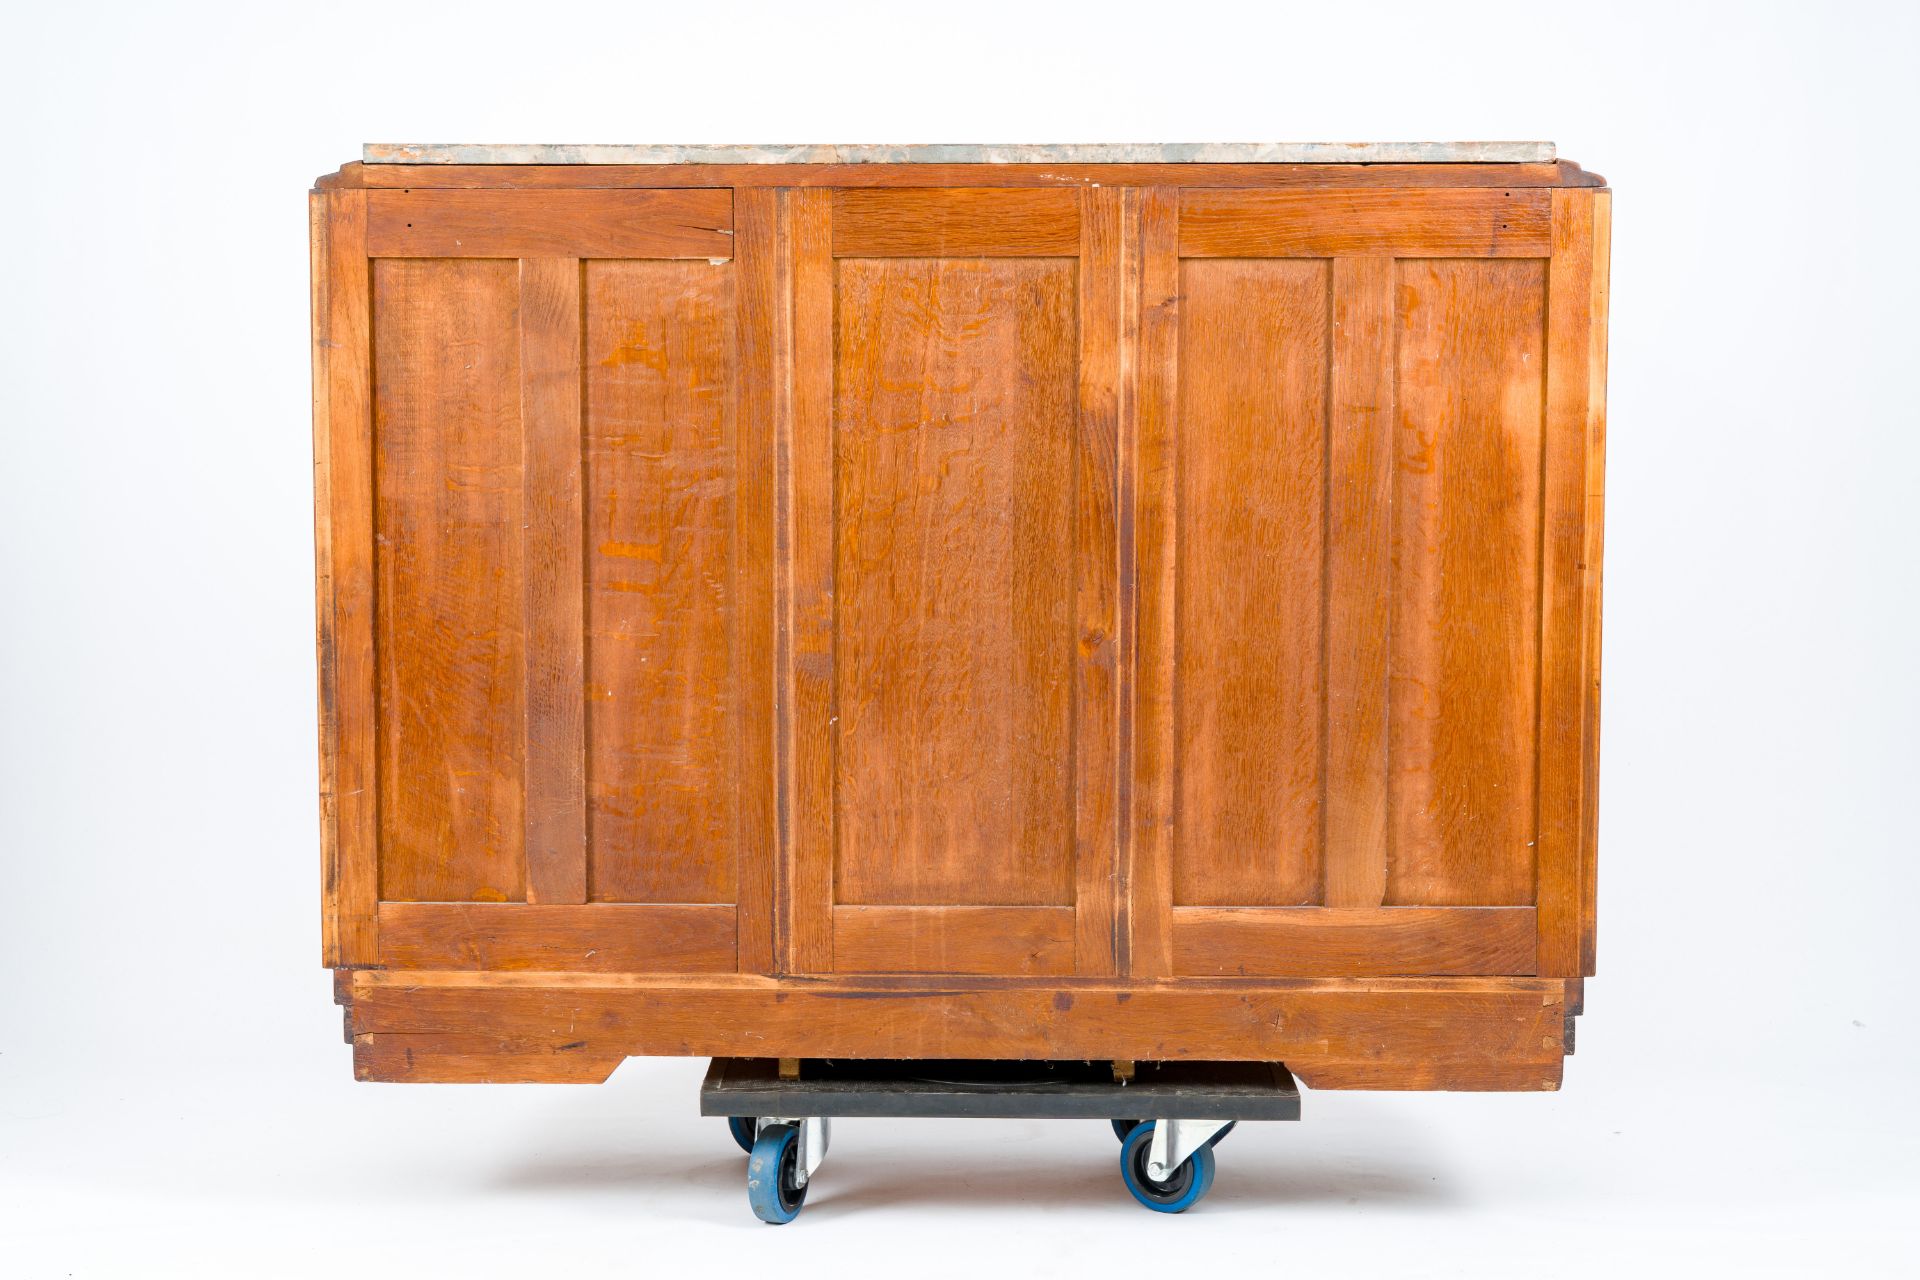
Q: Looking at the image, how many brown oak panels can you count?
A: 5